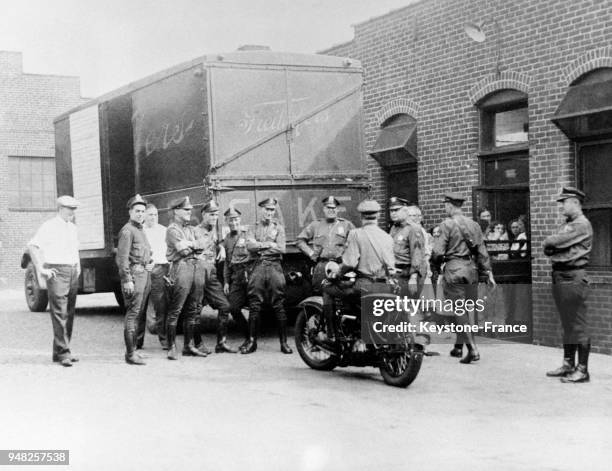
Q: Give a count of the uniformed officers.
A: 10